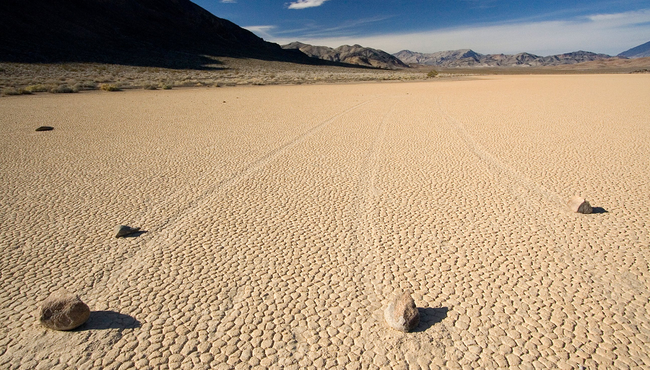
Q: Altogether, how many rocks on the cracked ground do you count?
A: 5